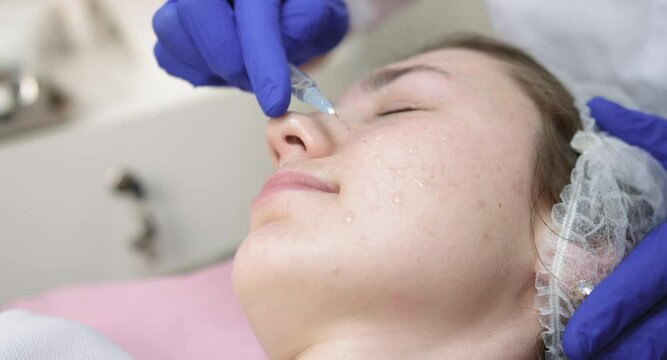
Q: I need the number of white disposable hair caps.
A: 1